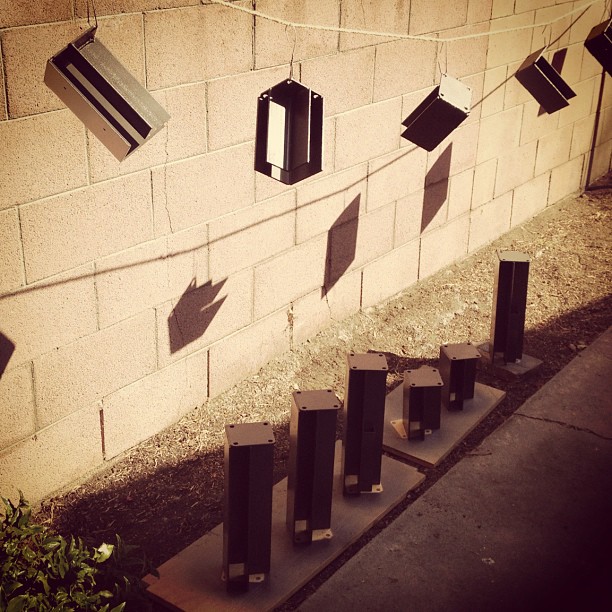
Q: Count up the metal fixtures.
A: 11